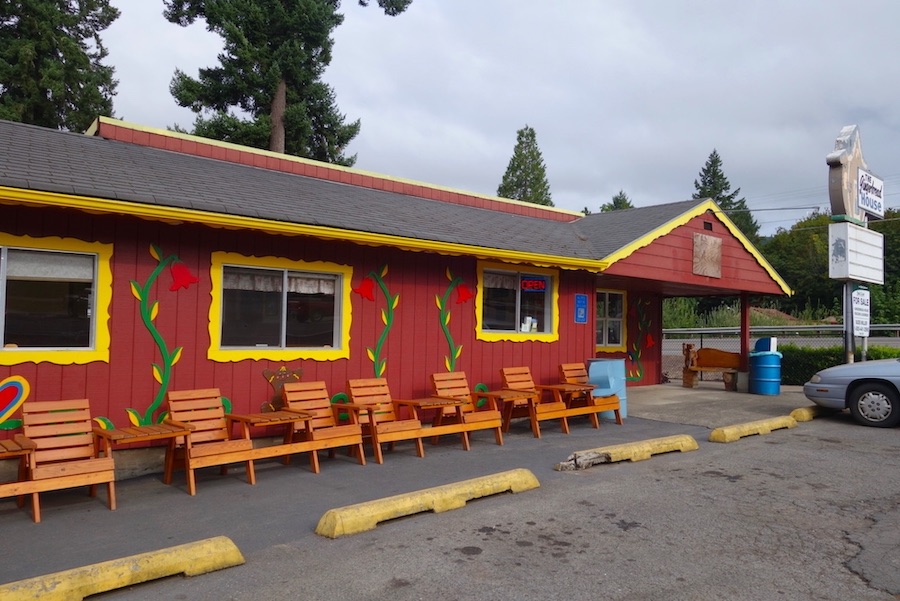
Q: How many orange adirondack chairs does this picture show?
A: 7